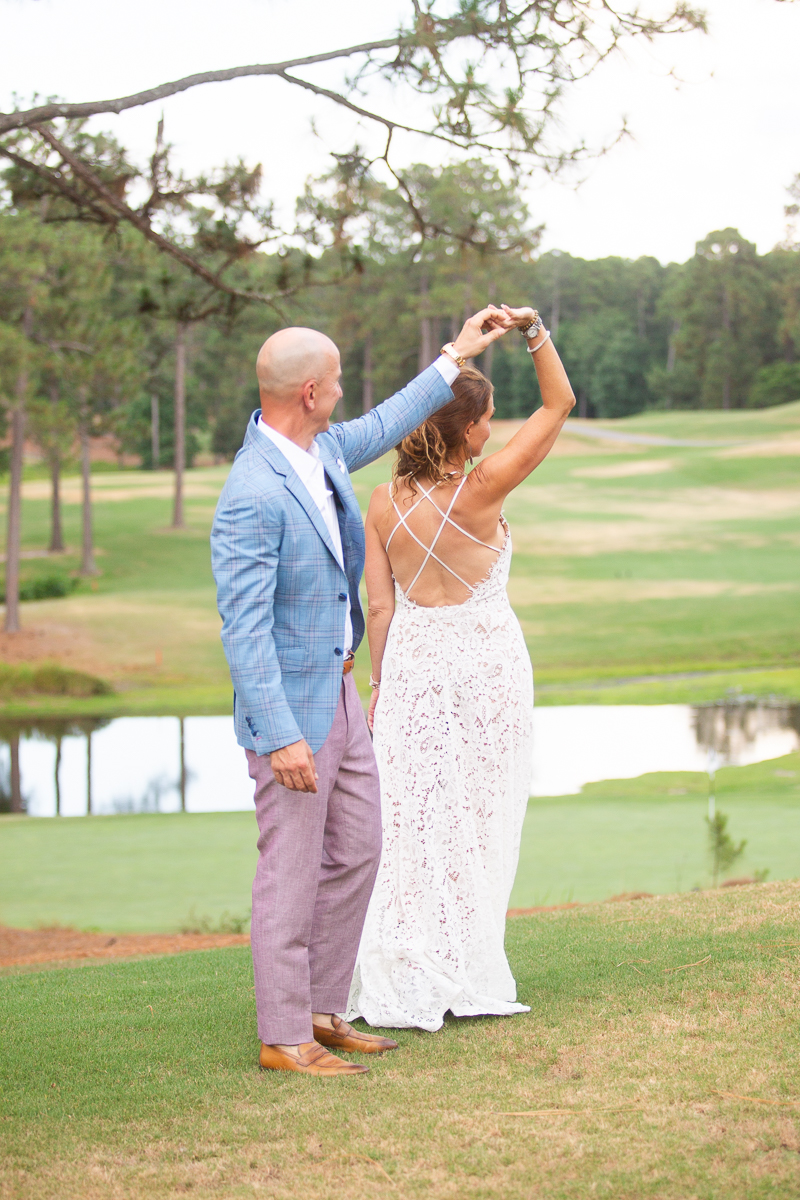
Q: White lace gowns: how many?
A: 1